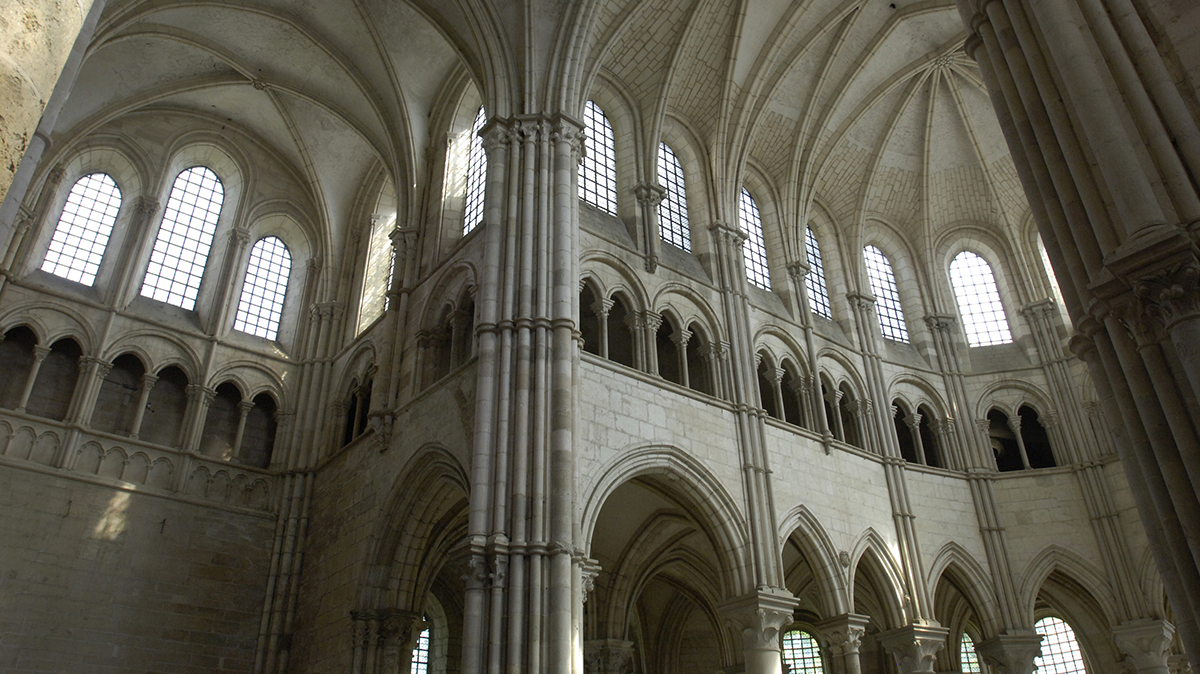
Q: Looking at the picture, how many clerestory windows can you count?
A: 12